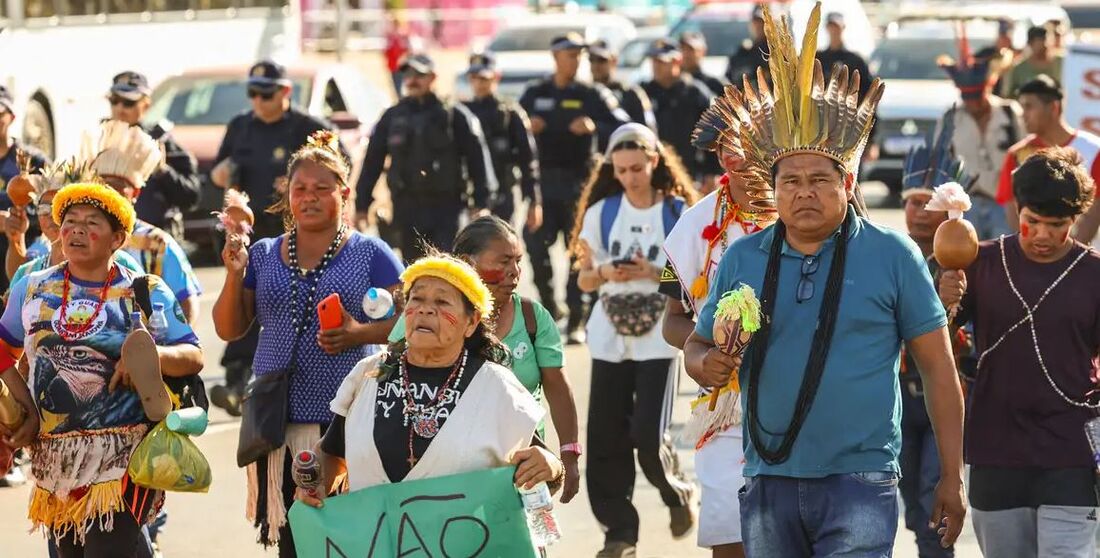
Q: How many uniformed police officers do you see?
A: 11